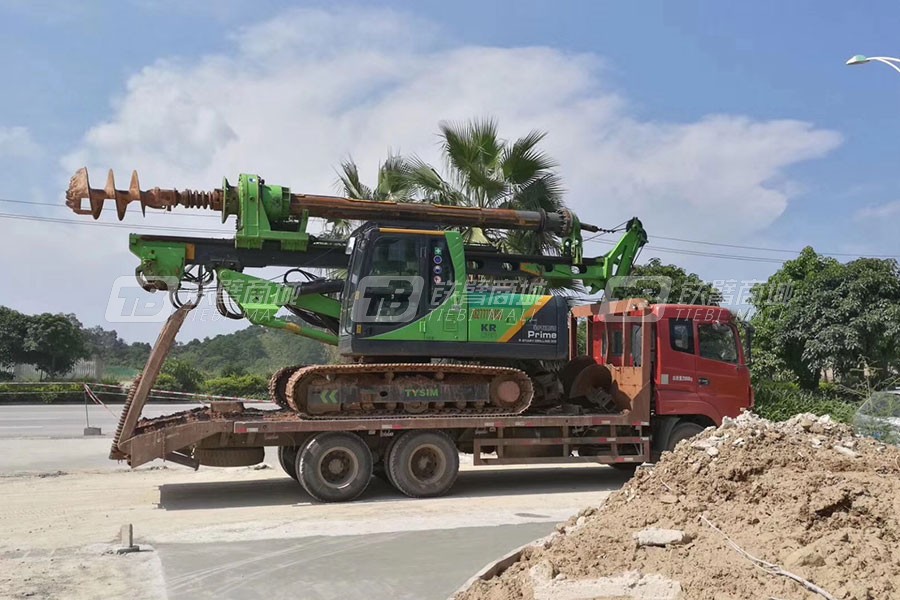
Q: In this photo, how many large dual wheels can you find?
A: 2